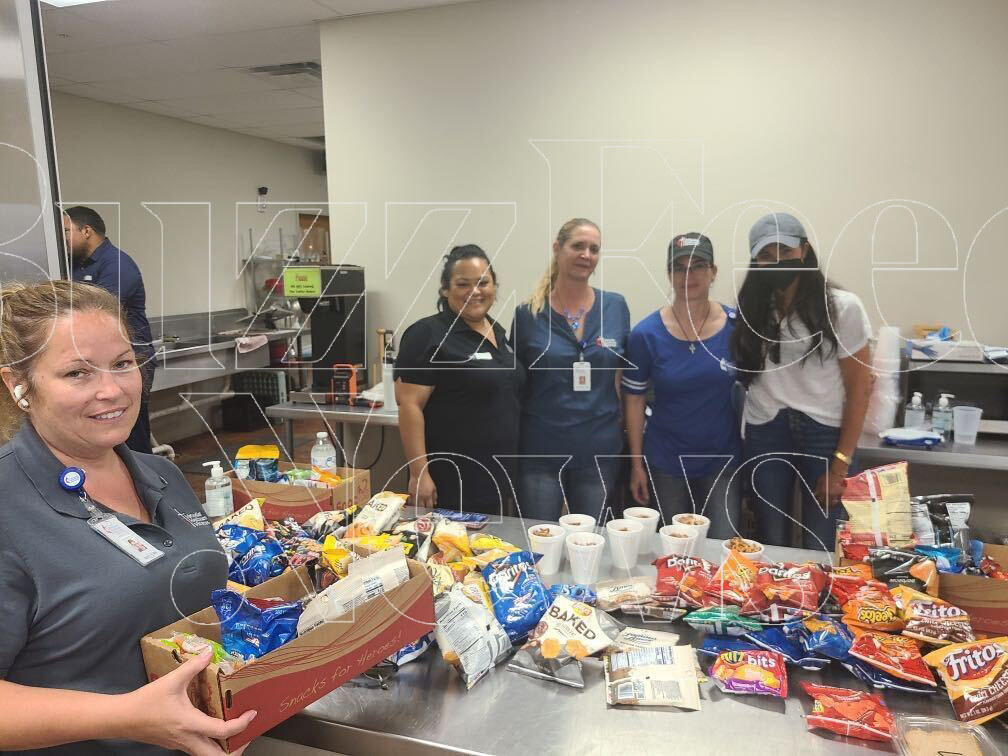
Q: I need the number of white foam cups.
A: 8